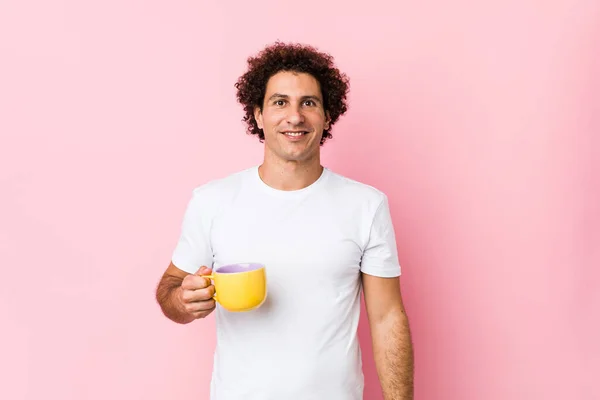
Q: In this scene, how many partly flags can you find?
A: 0